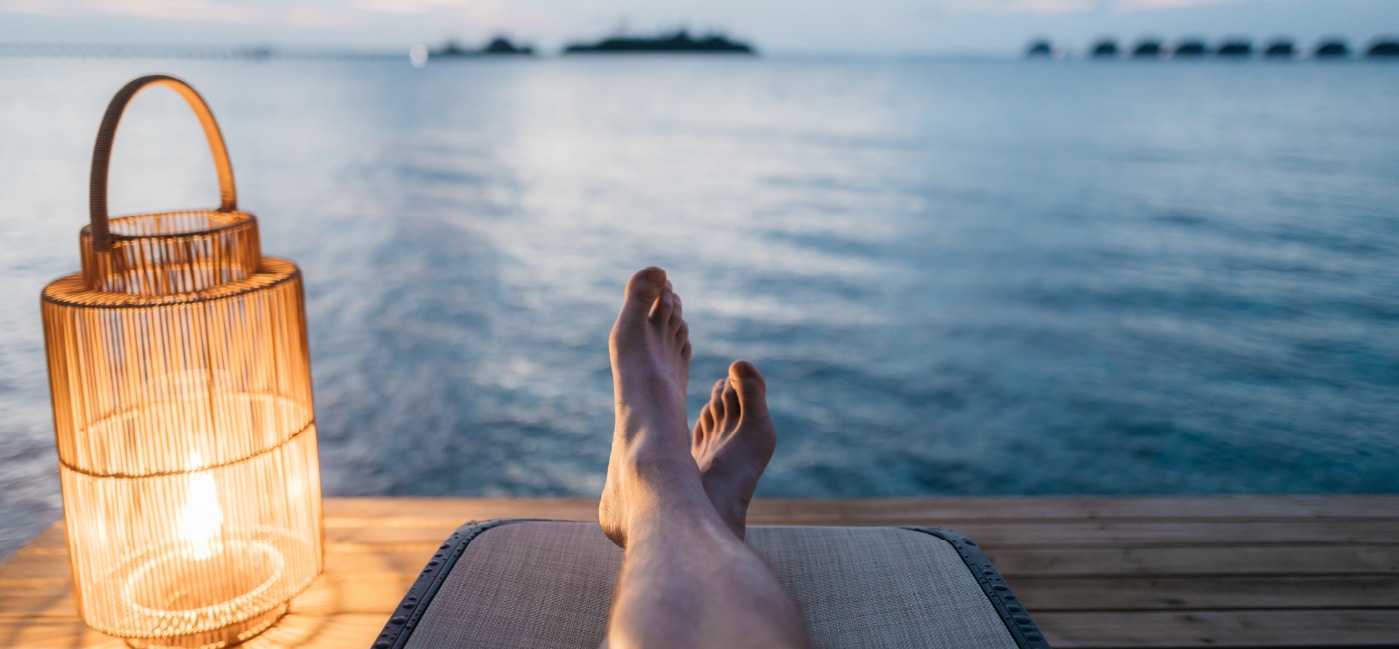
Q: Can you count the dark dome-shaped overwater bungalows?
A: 8